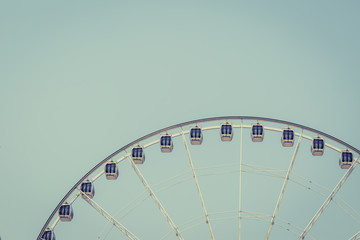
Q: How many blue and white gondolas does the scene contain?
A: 12